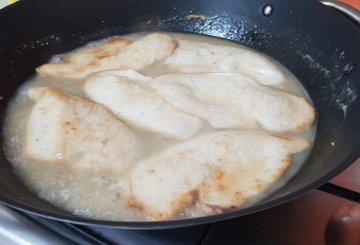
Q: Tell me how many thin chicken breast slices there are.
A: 6